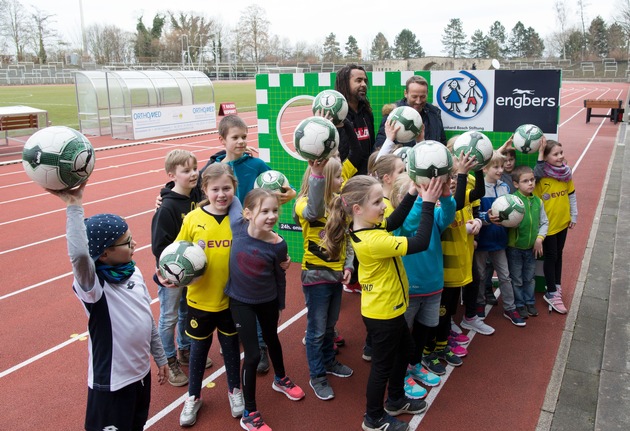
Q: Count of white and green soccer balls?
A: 11